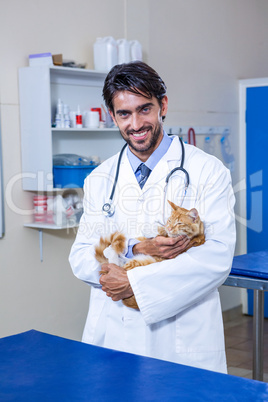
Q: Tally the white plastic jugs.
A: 3